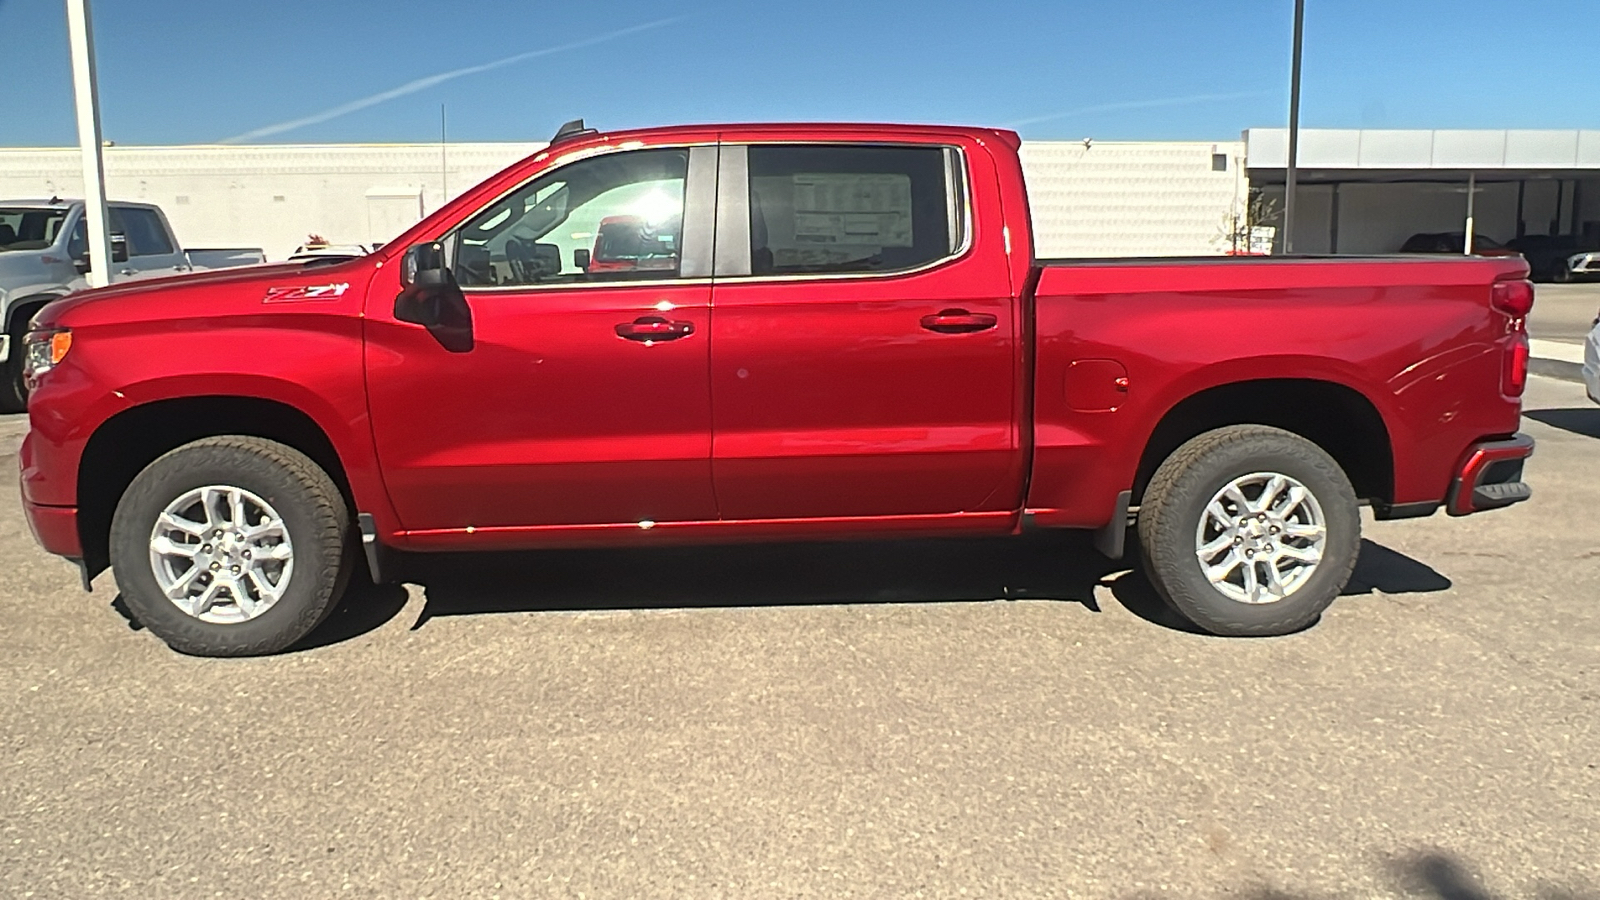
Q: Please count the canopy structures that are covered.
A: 1